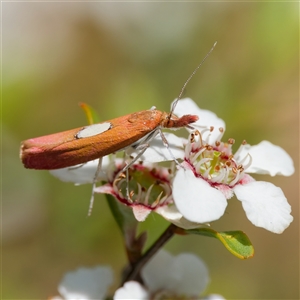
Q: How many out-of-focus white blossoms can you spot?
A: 2